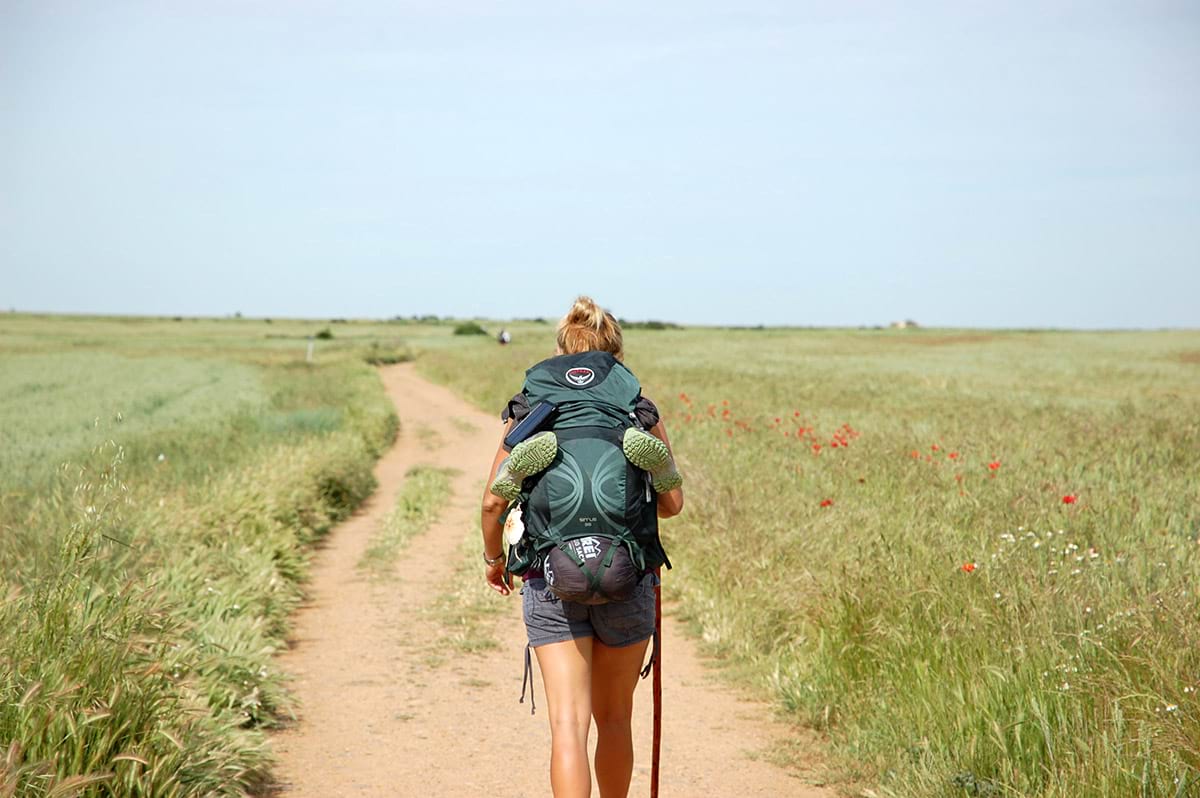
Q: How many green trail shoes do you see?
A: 2